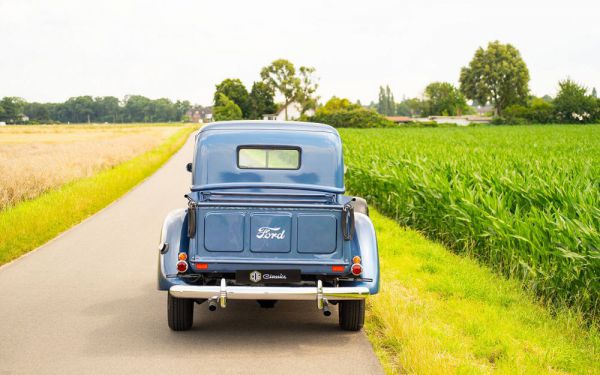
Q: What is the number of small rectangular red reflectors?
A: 2